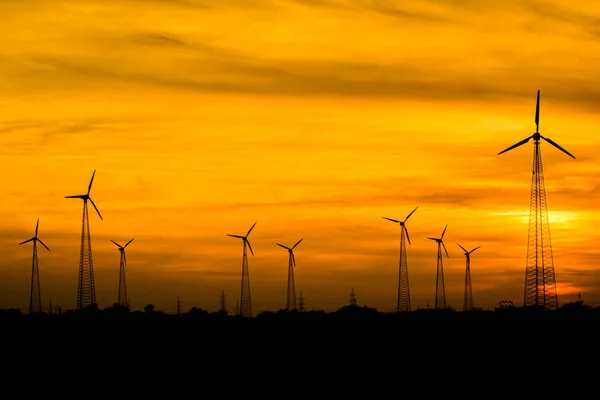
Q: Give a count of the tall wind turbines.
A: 9